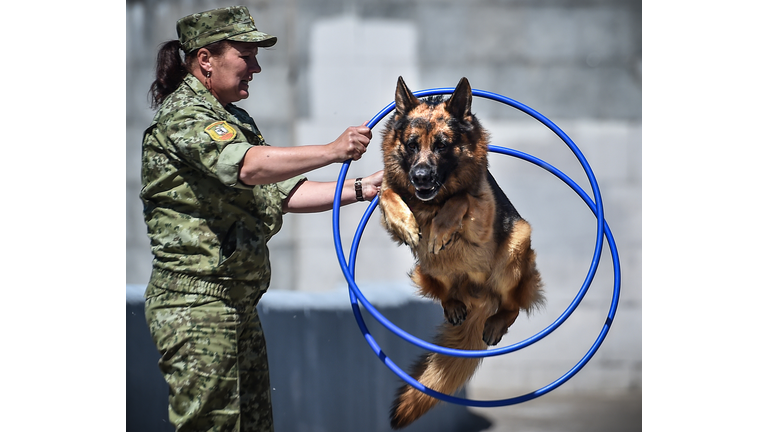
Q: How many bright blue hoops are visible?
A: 2